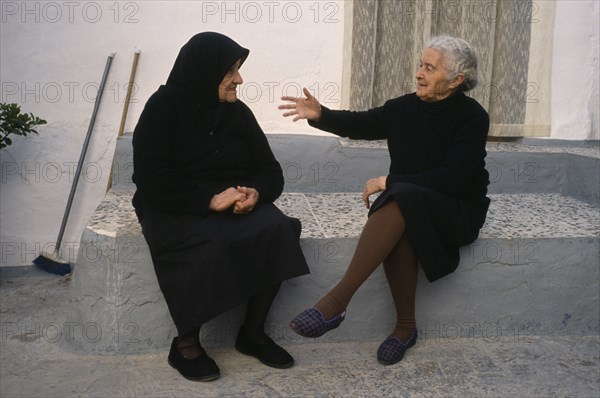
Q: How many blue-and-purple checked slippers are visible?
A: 2